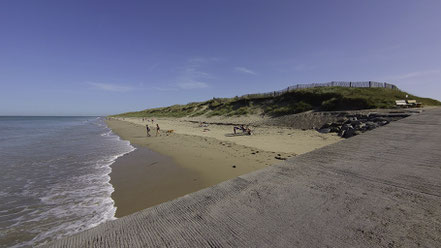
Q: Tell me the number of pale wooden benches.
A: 2